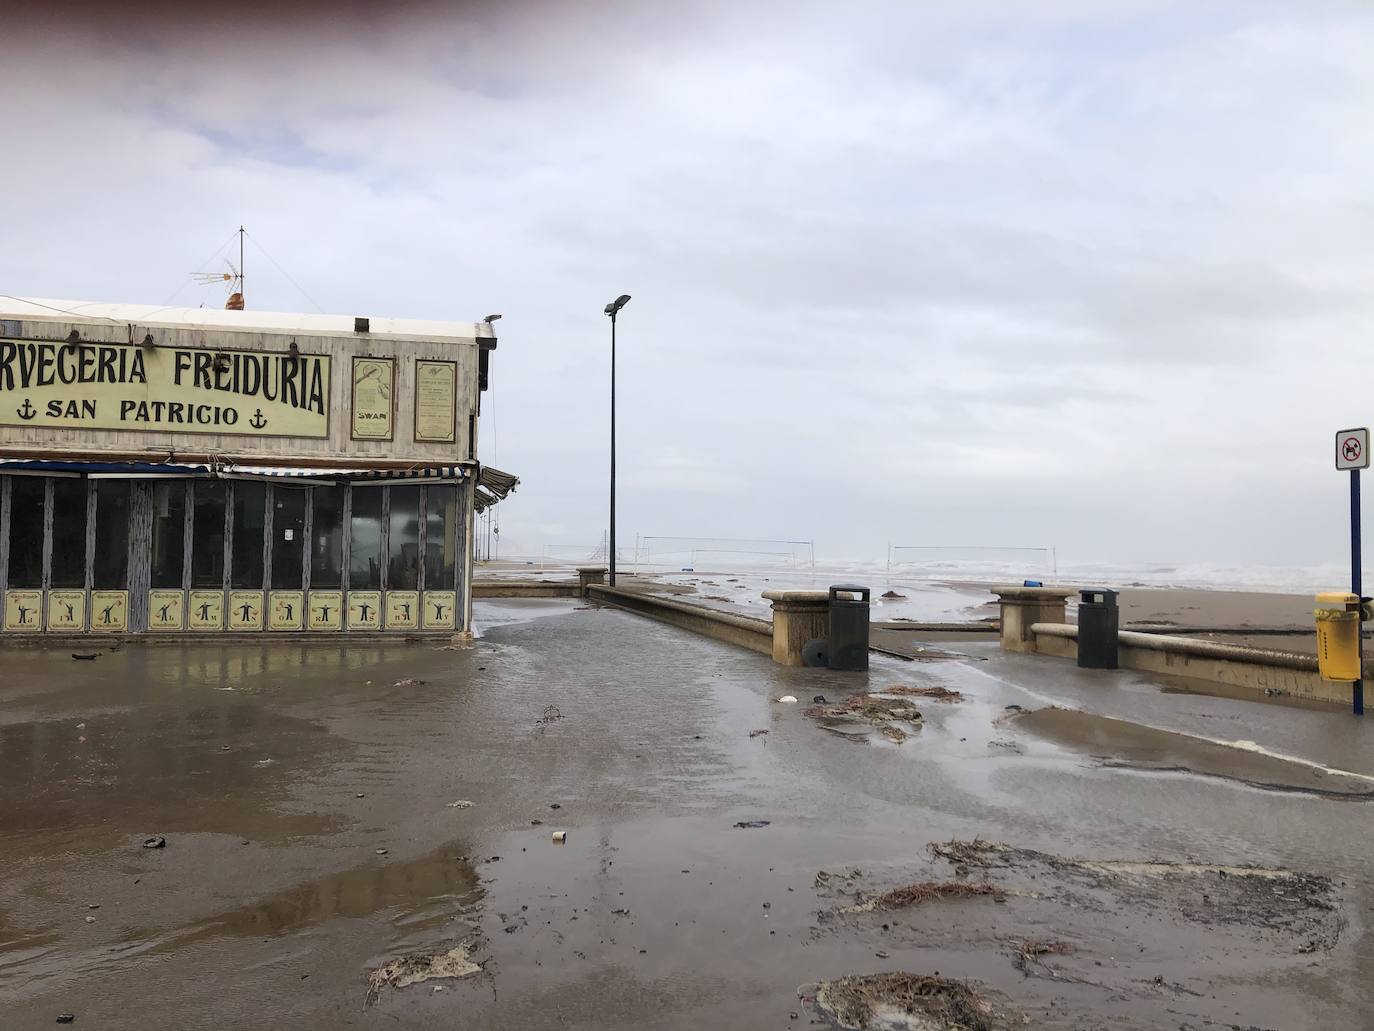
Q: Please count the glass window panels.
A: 11